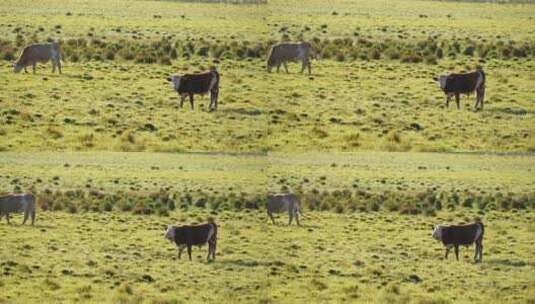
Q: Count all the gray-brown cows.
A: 4